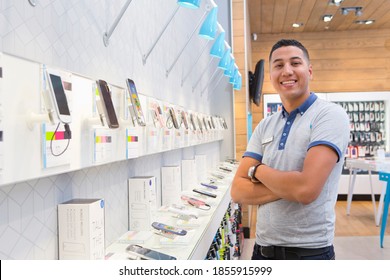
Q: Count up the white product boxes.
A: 5